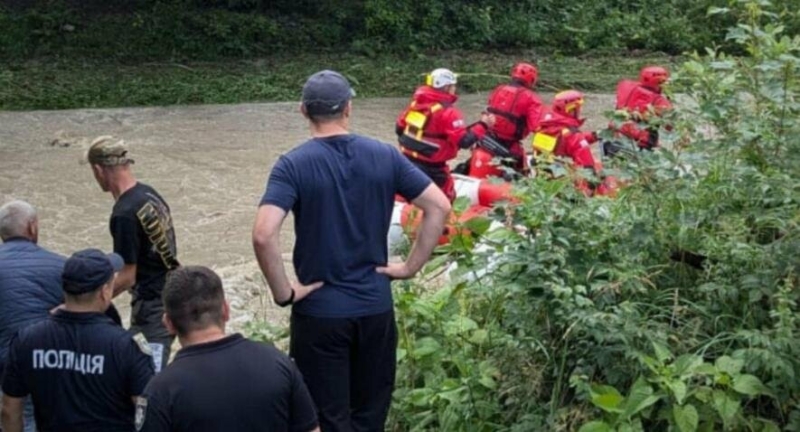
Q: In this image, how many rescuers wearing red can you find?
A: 4